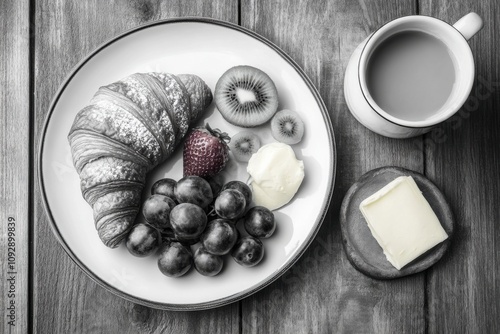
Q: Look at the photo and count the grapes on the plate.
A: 12